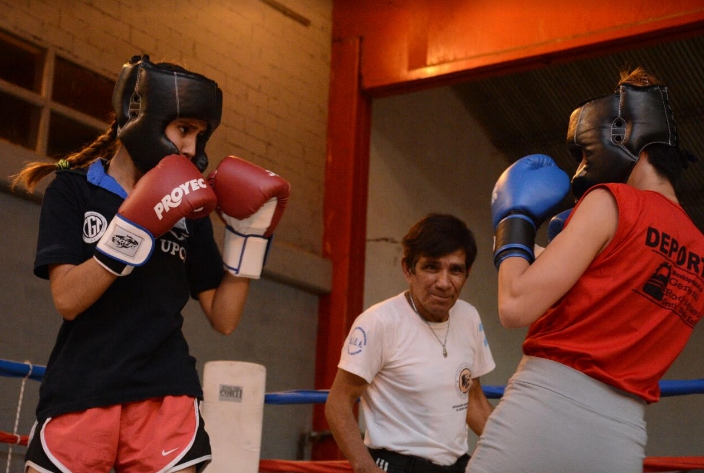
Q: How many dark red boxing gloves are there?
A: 2